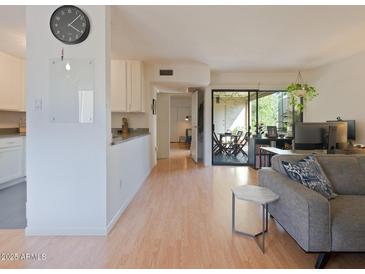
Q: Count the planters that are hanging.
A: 1